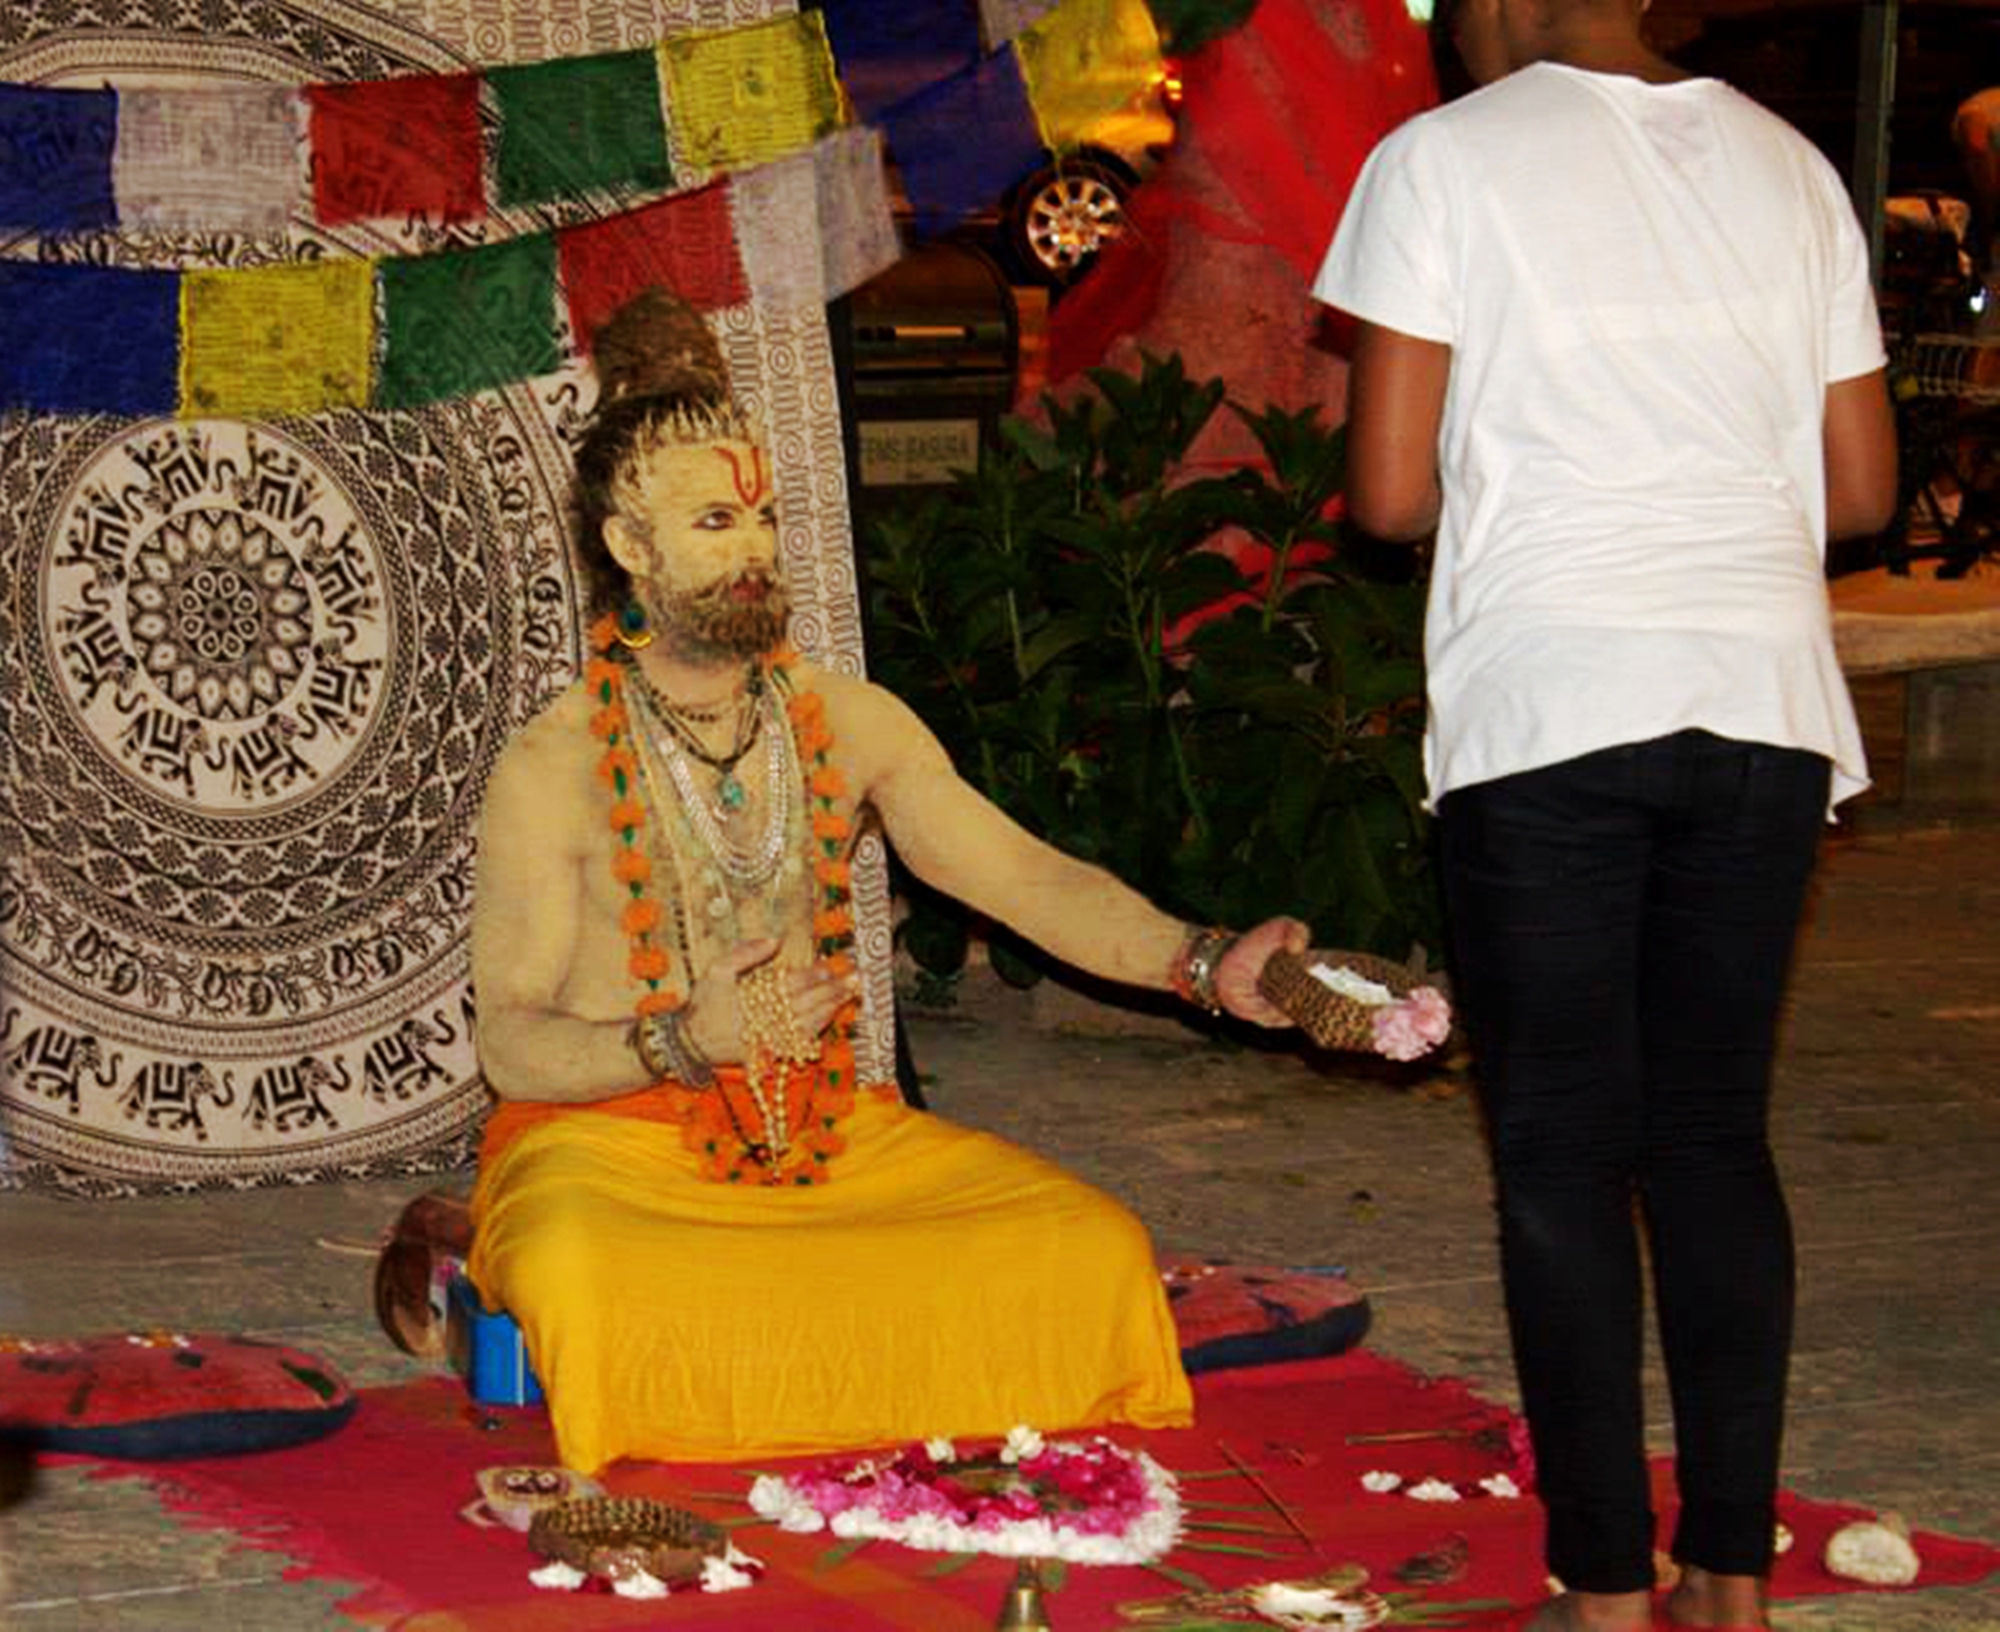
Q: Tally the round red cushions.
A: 2